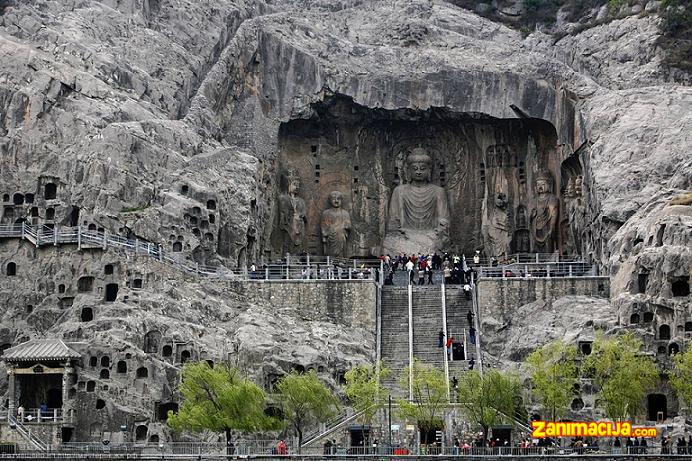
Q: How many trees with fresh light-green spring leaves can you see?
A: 8